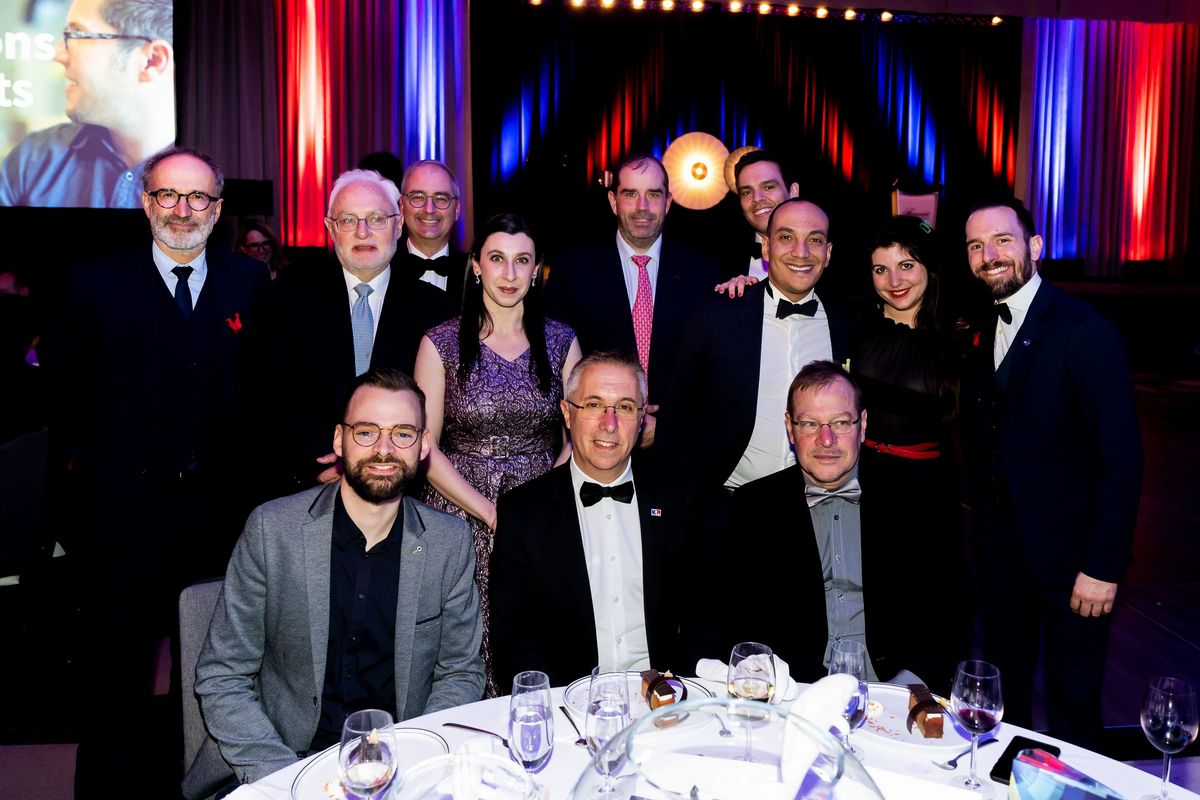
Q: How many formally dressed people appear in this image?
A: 12